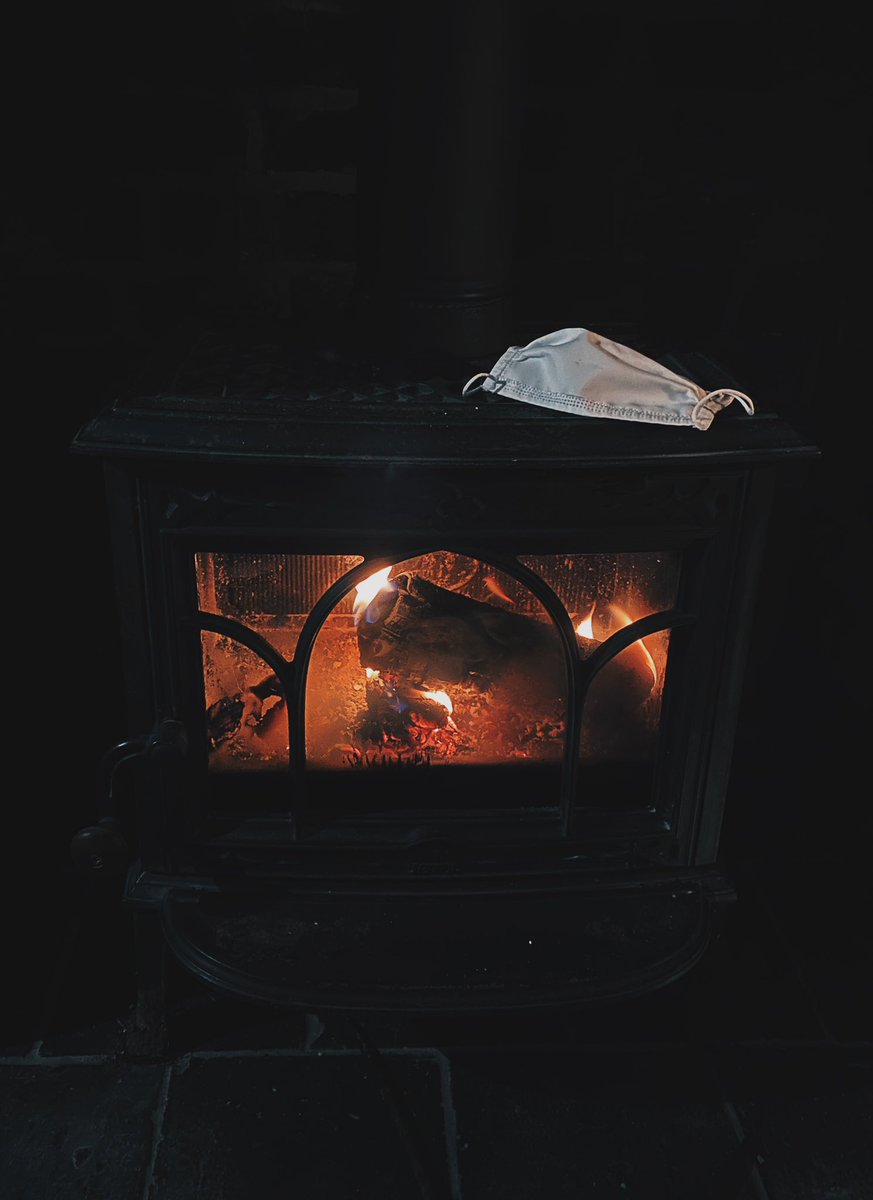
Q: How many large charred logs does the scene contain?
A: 1